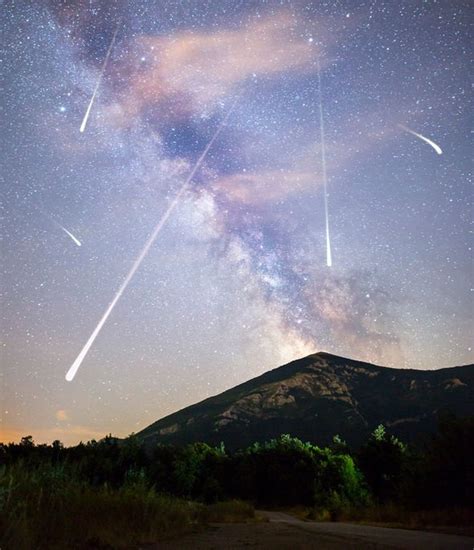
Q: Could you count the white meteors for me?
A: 5